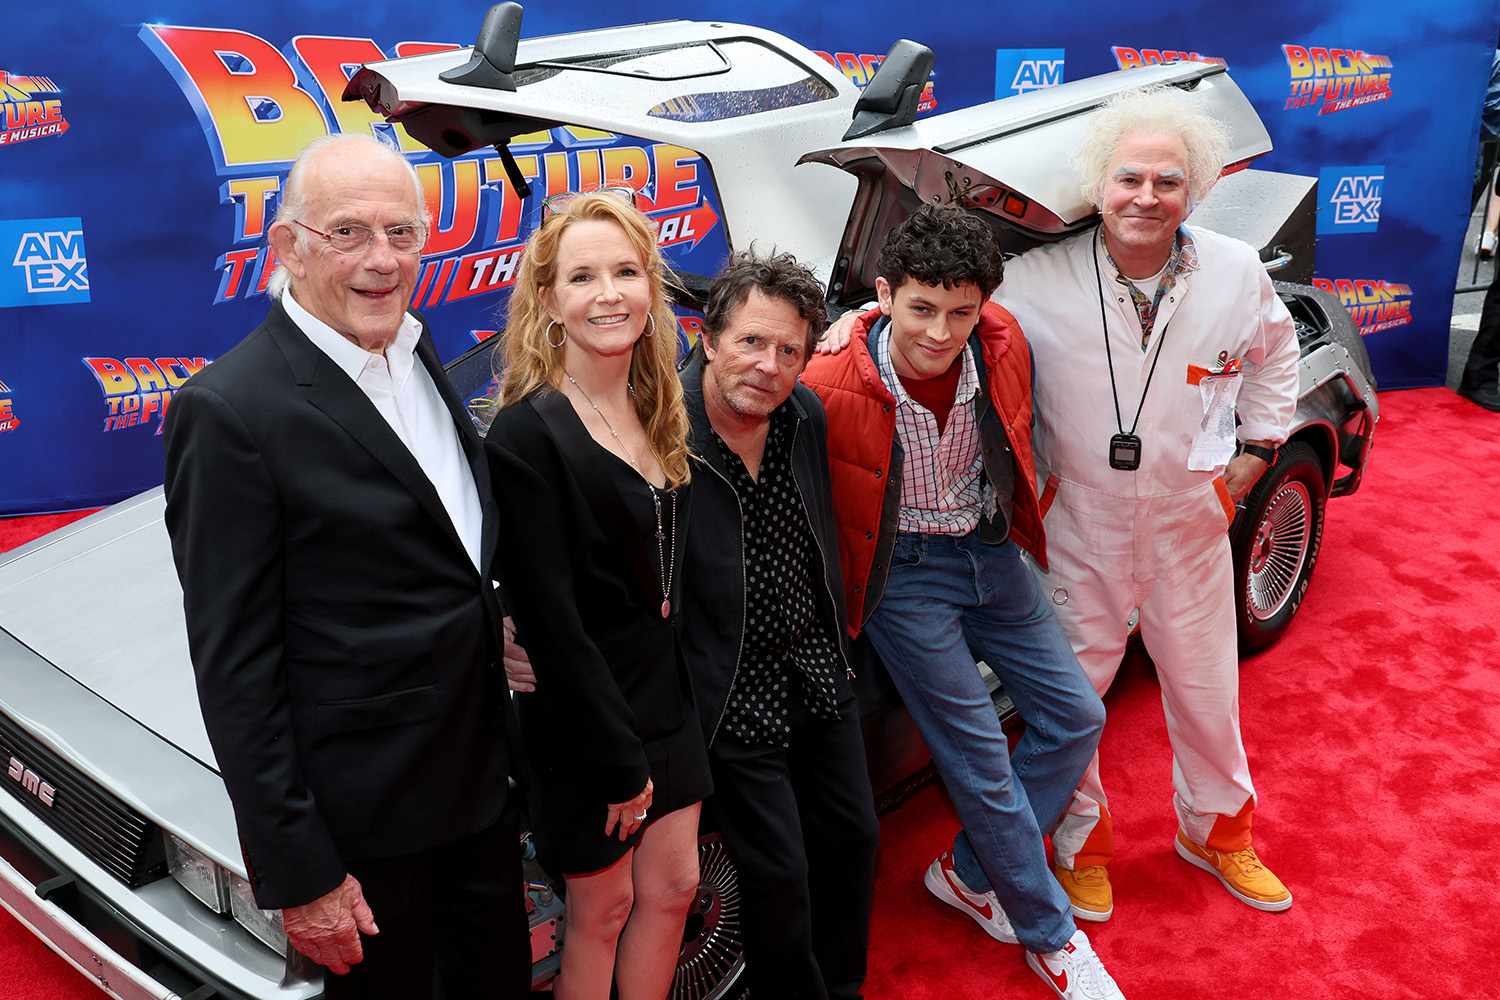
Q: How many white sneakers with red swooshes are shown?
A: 2